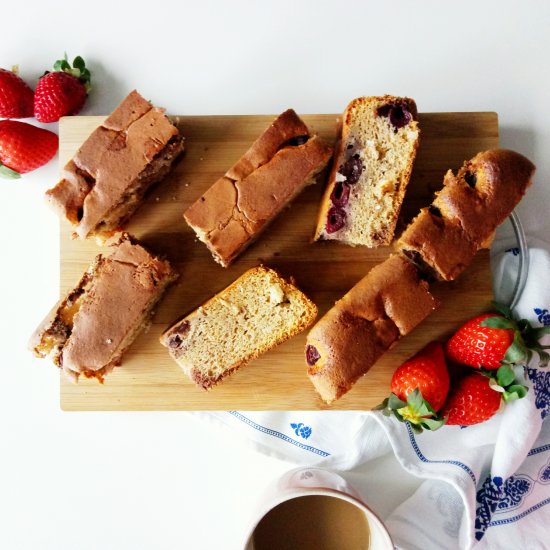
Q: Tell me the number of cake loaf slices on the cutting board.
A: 7